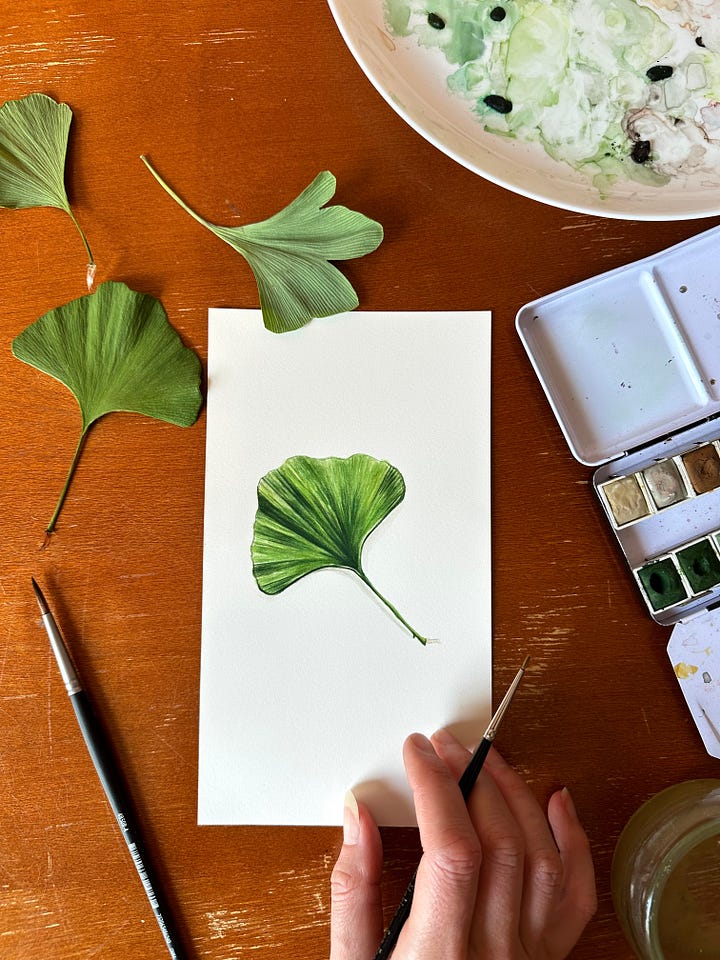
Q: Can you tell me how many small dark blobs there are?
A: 6